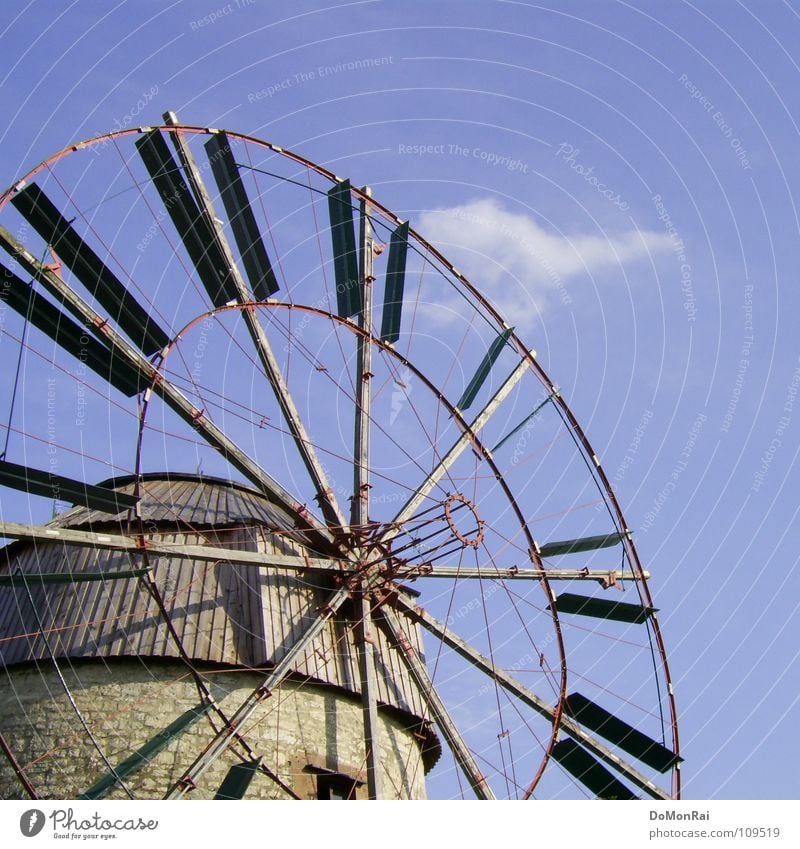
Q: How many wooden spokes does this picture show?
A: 10